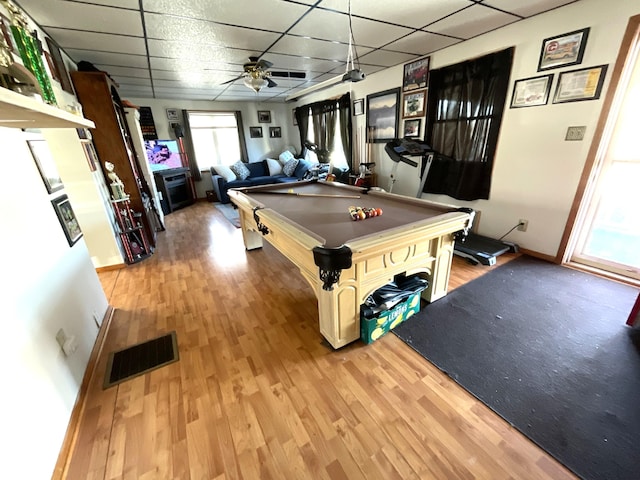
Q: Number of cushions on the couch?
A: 5